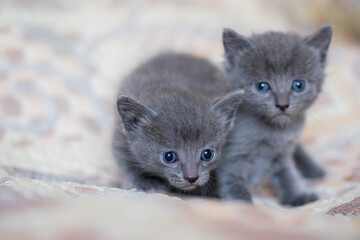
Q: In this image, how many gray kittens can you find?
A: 2